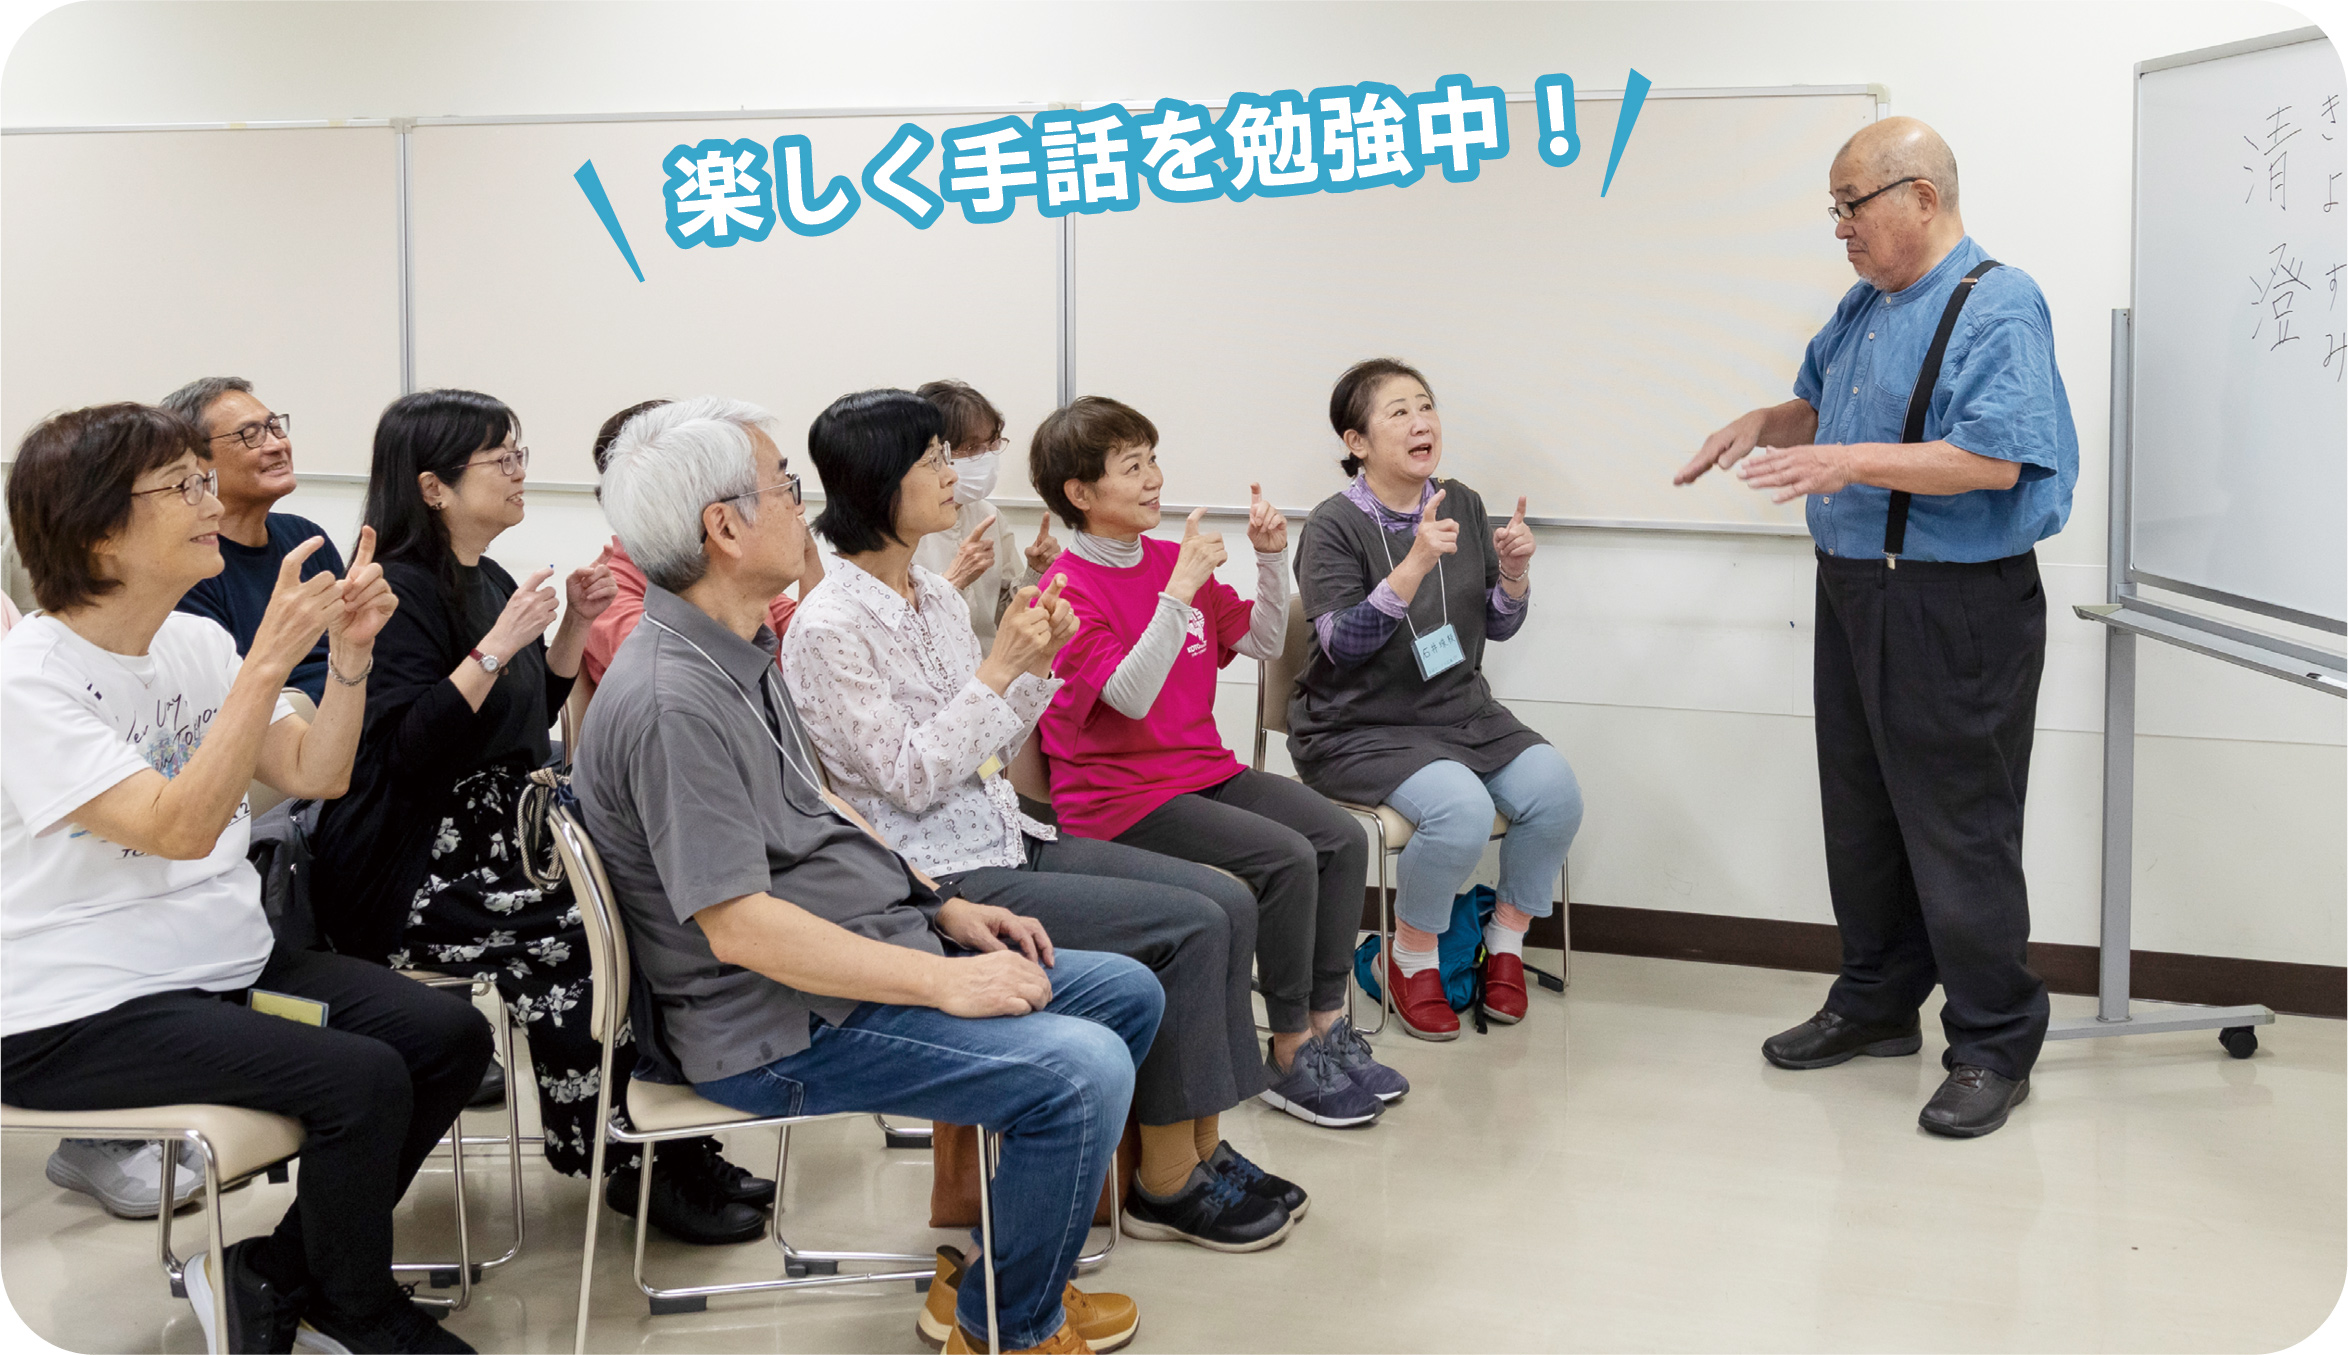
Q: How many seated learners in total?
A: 9